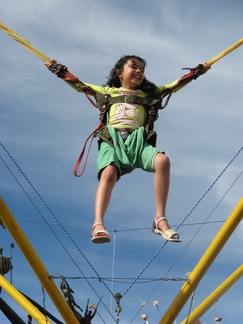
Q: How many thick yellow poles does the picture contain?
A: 4